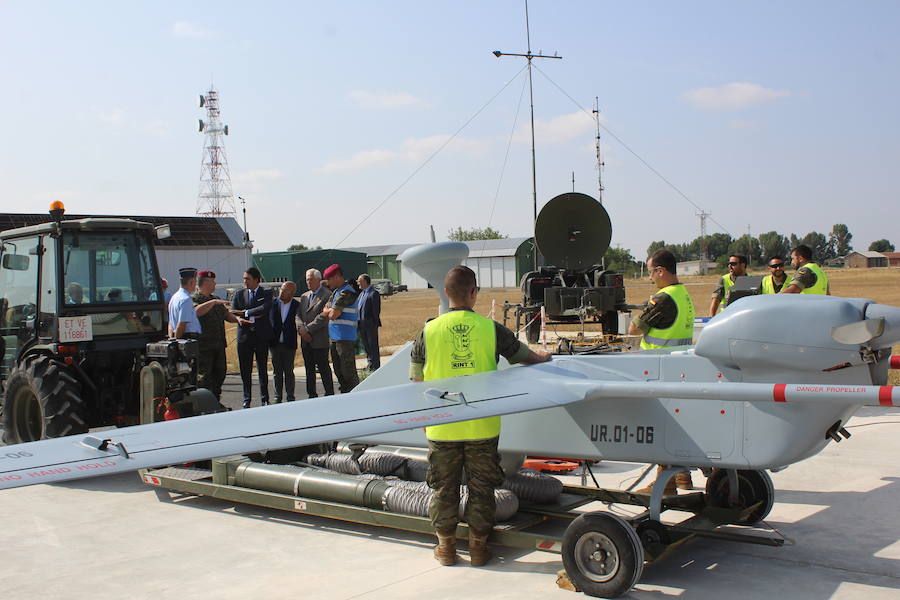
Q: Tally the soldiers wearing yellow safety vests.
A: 5